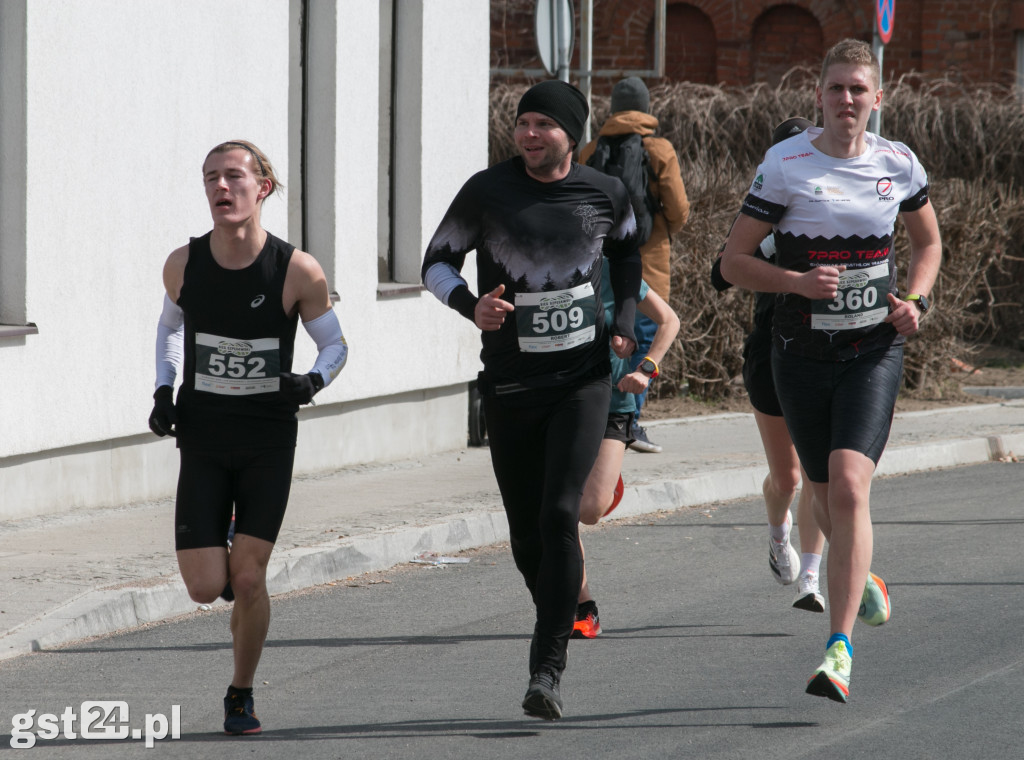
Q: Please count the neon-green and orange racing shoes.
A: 2